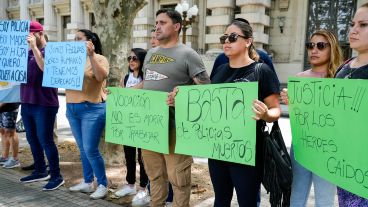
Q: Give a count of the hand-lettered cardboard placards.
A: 5